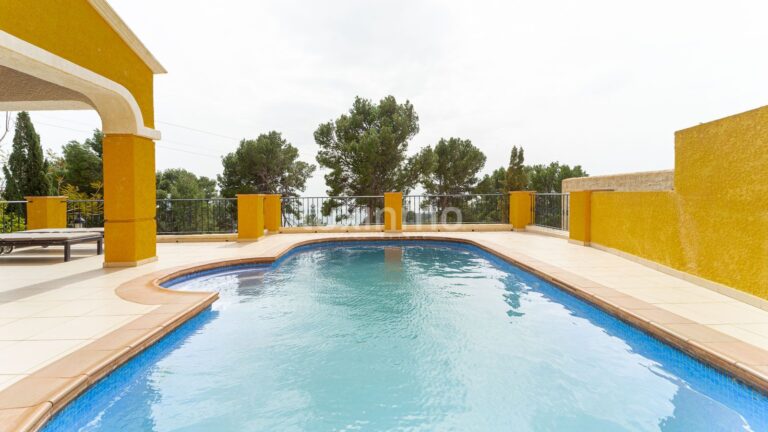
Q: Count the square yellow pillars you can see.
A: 7